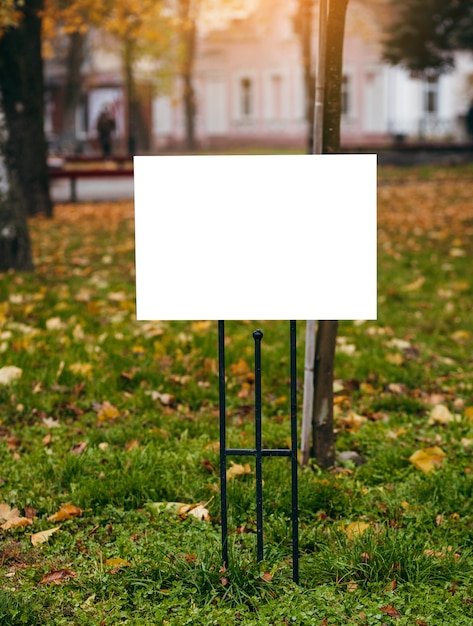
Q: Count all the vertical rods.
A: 3